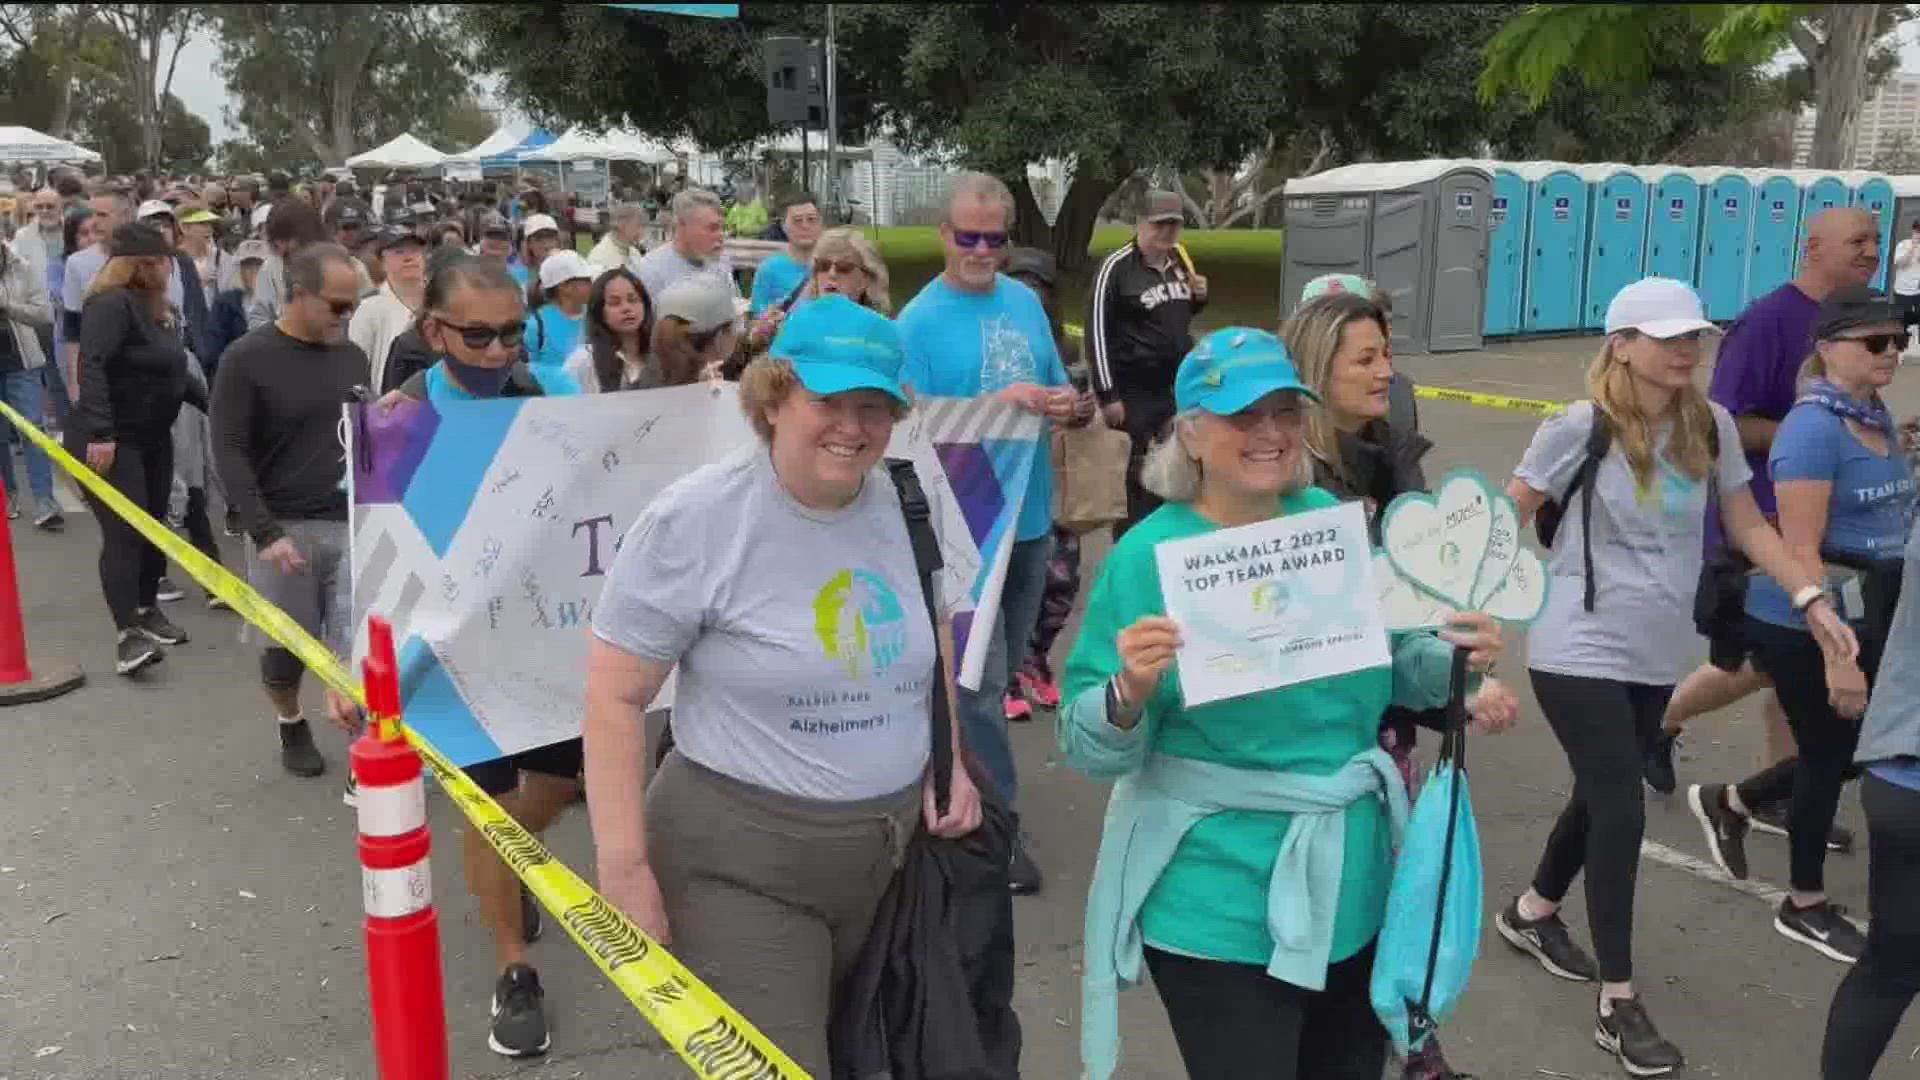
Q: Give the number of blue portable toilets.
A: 8